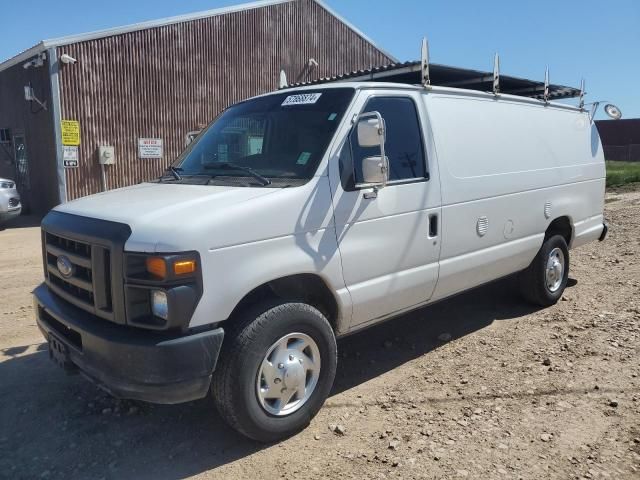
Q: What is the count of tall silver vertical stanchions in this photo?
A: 4